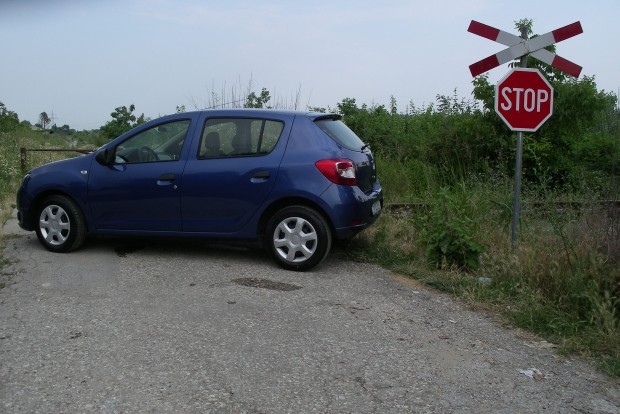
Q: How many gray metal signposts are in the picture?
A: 1